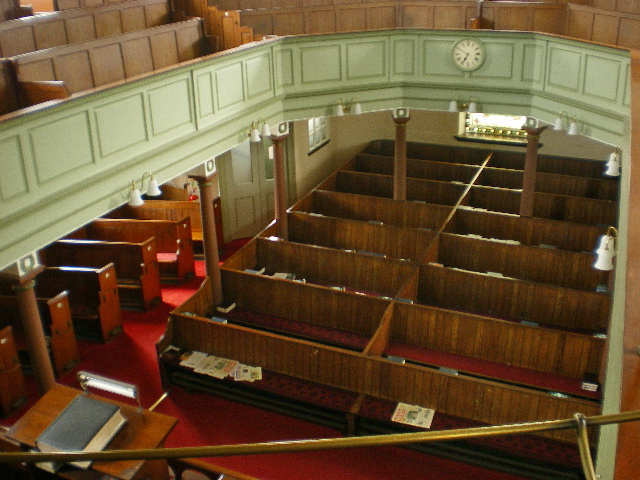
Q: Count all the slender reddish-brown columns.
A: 5